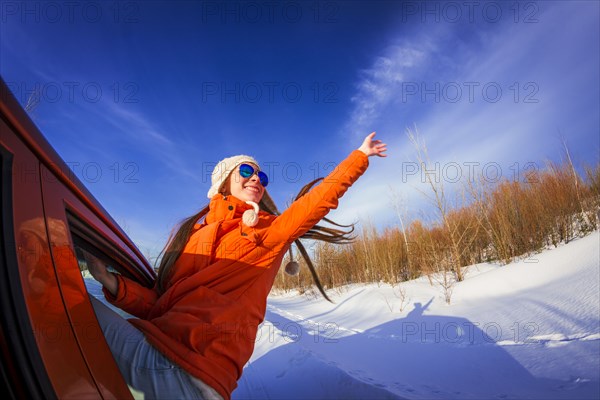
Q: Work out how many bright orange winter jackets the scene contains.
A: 1